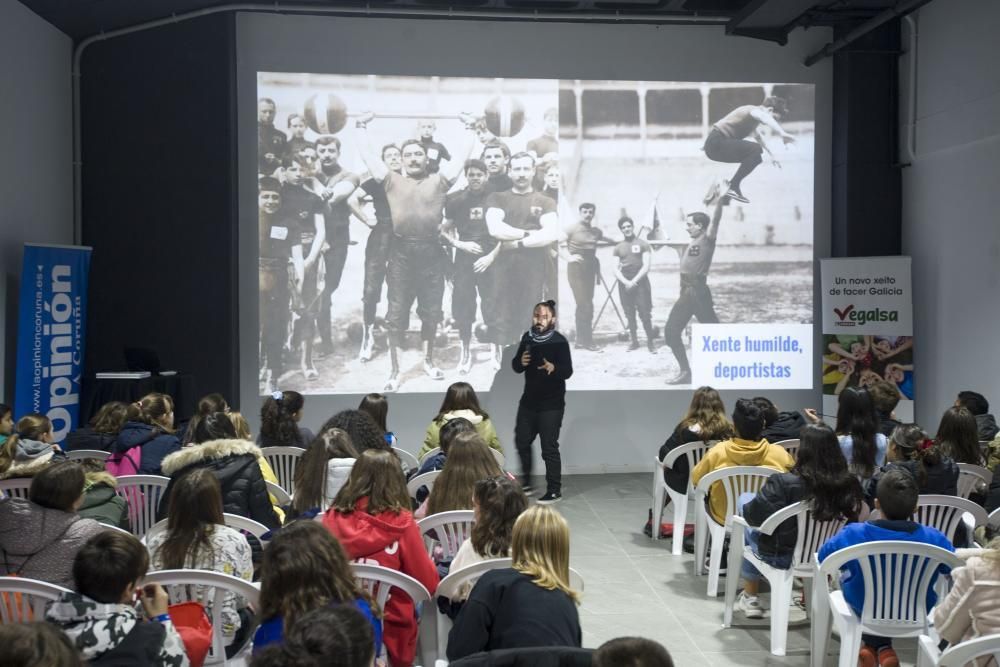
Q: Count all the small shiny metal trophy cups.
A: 0